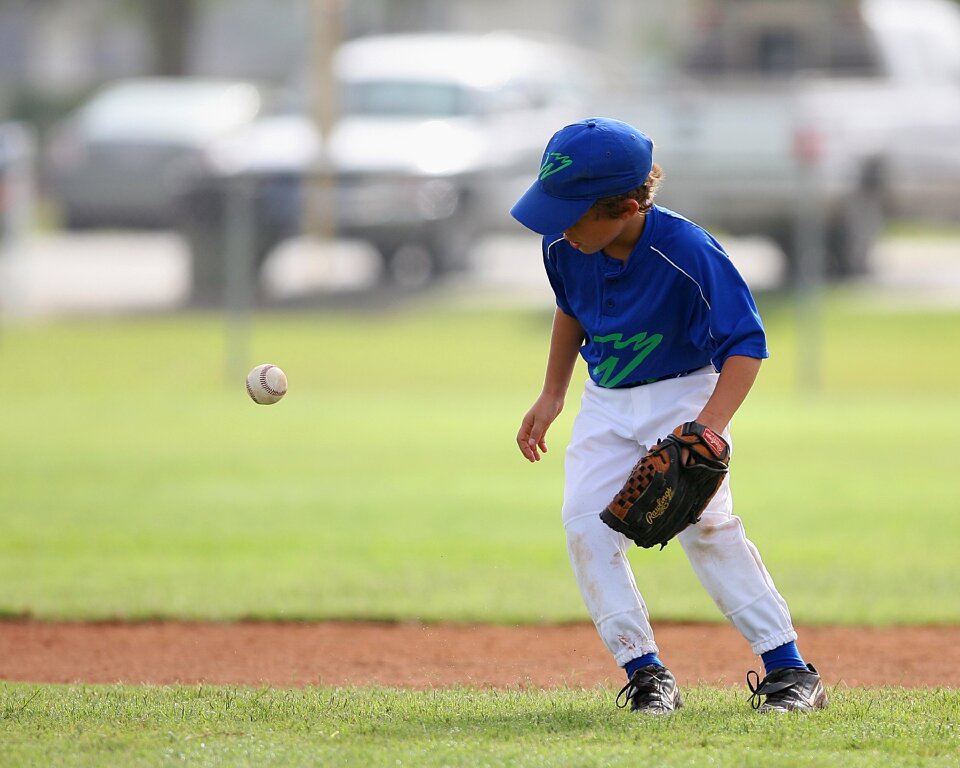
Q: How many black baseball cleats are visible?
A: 2